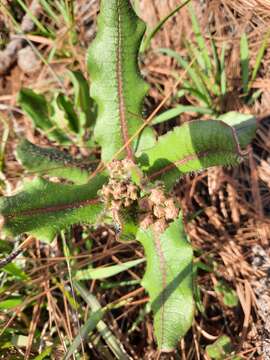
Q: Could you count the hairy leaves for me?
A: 5